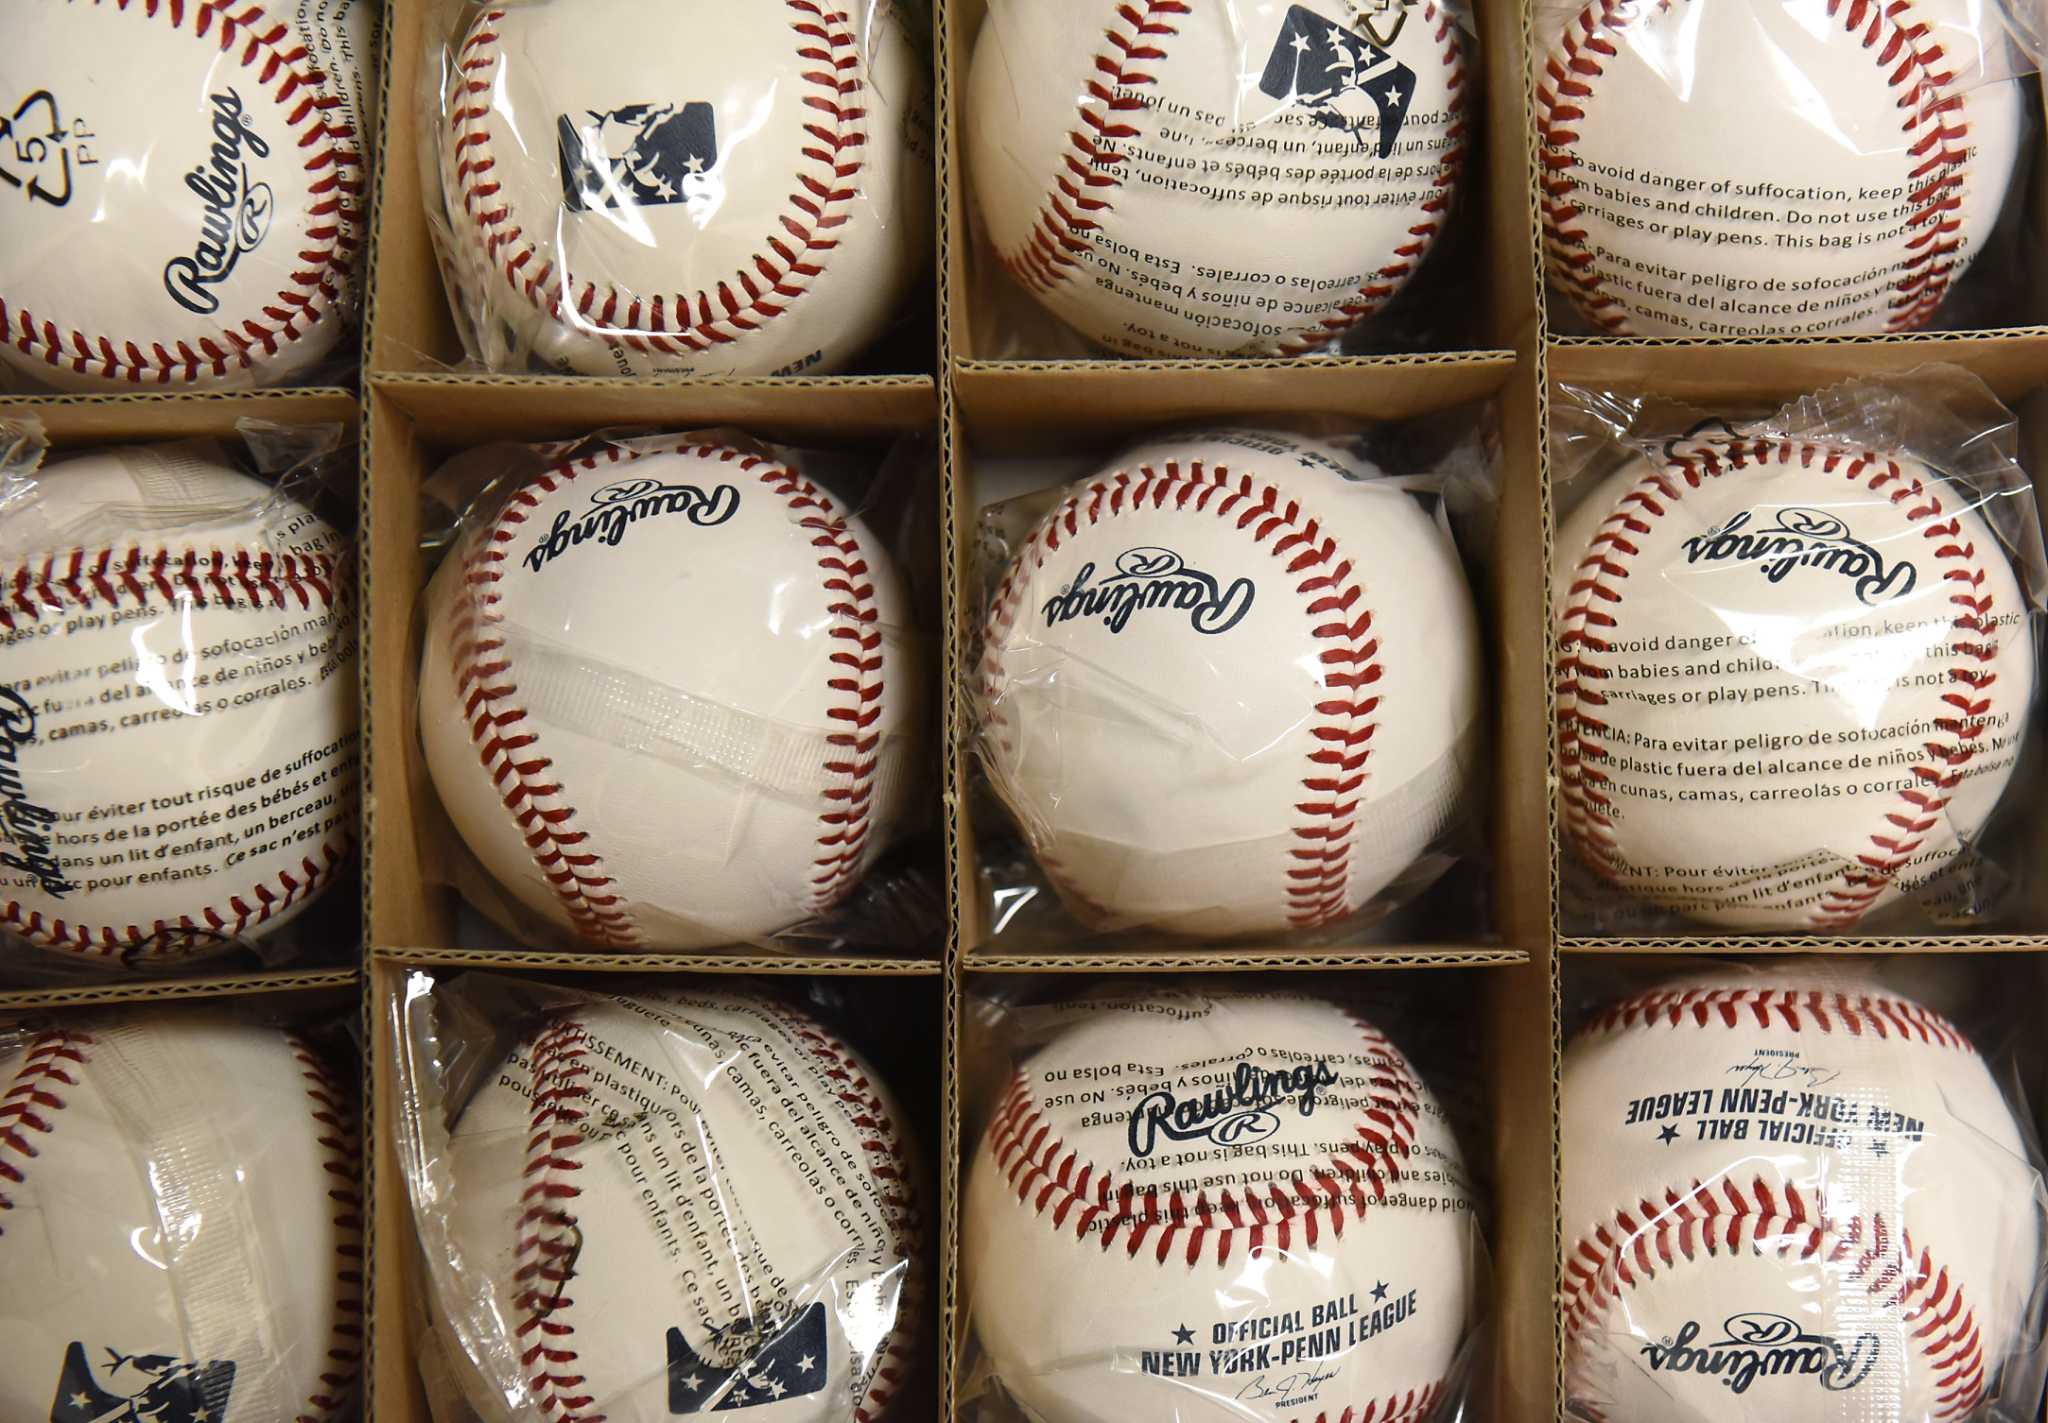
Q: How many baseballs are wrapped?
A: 12